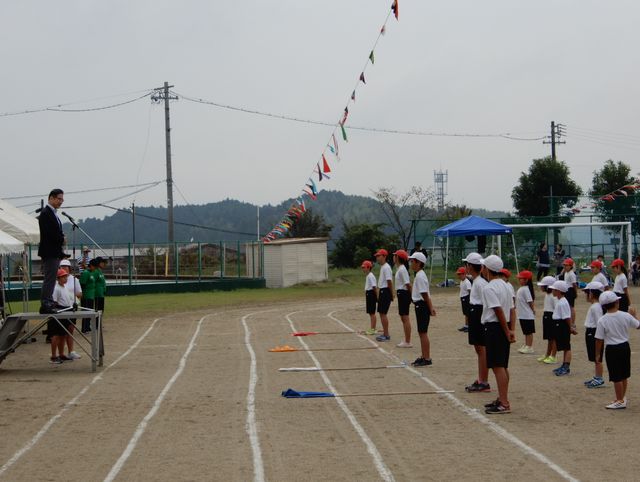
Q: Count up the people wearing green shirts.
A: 2